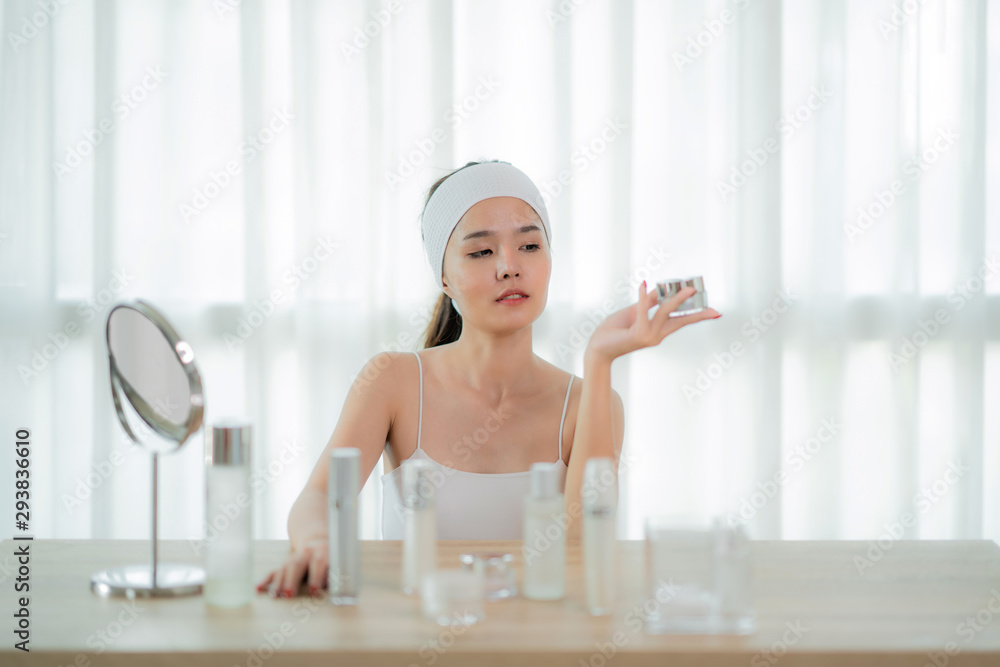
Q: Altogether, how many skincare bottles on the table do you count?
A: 5